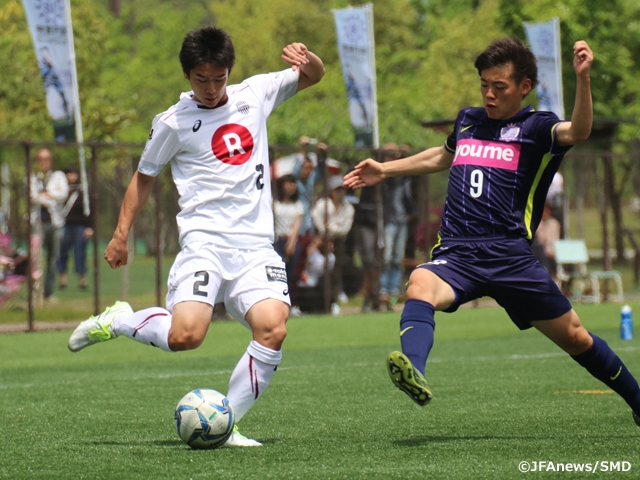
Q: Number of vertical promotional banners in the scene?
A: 3